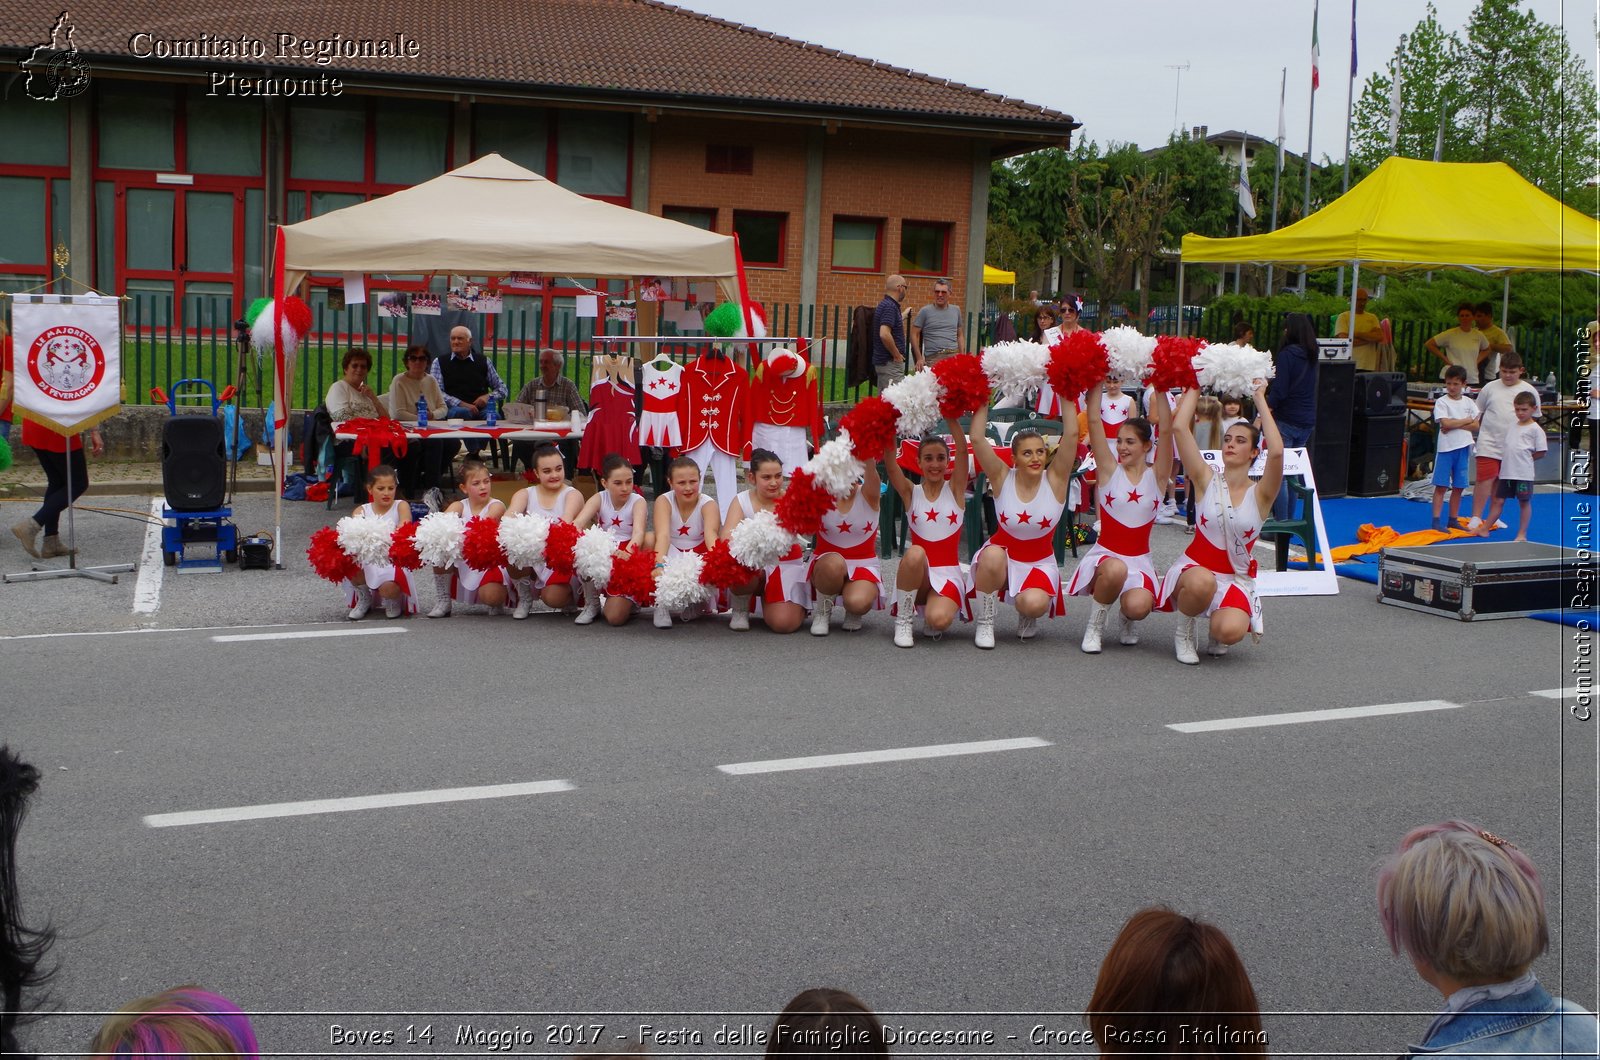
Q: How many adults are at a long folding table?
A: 4